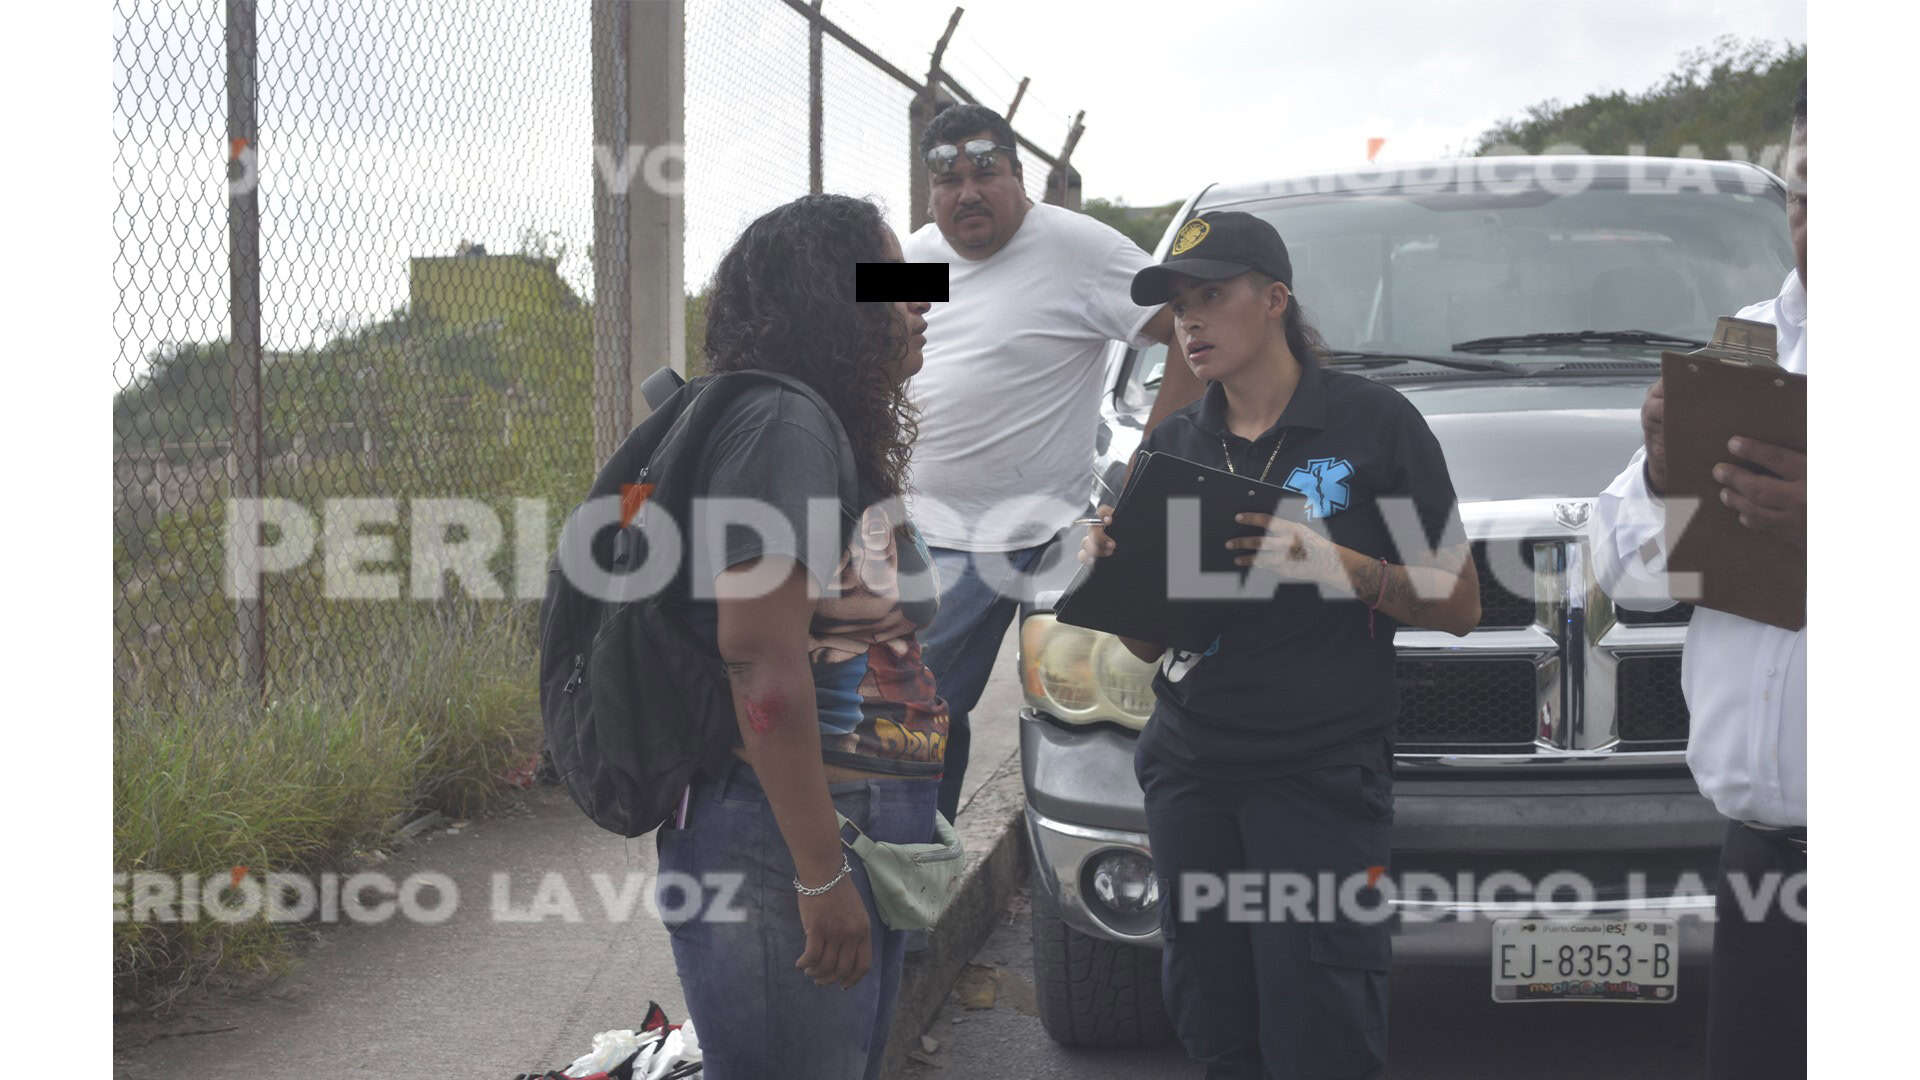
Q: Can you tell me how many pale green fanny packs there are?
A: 1